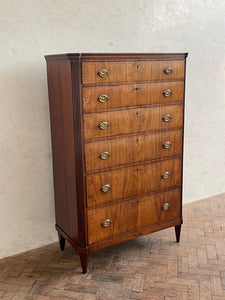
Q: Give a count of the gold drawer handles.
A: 12